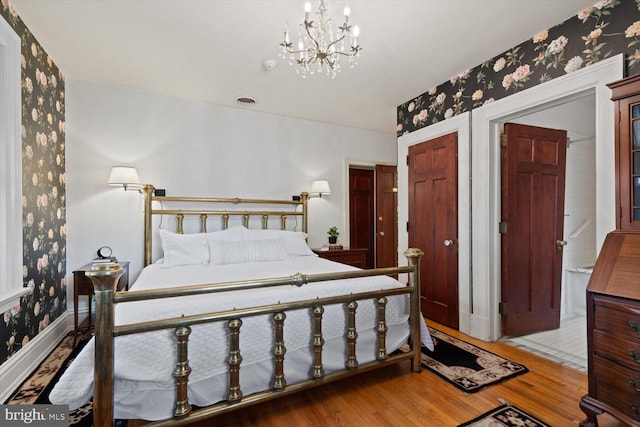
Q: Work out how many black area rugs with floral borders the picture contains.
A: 3